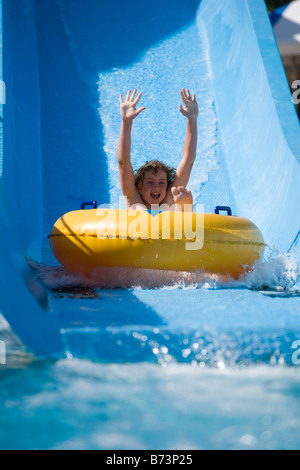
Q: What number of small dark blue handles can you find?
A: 2